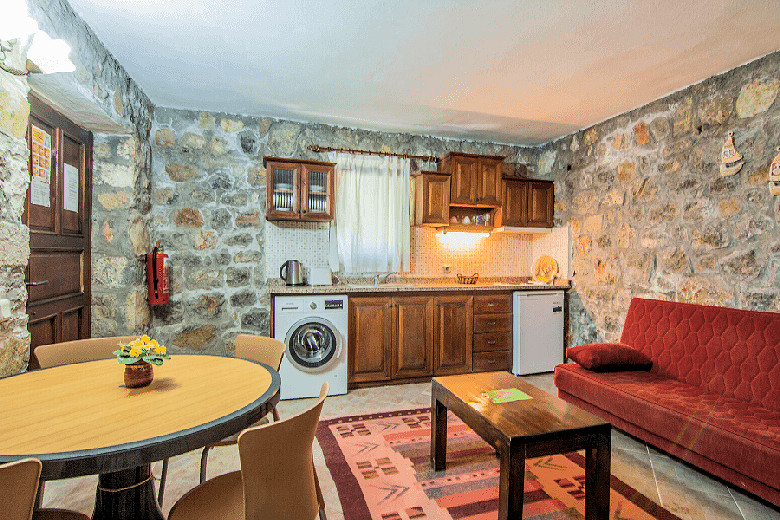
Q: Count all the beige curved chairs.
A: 4